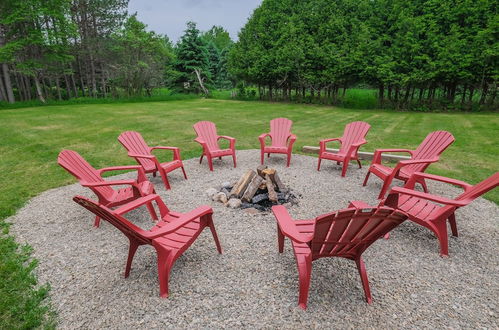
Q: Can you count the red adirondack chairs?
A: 9